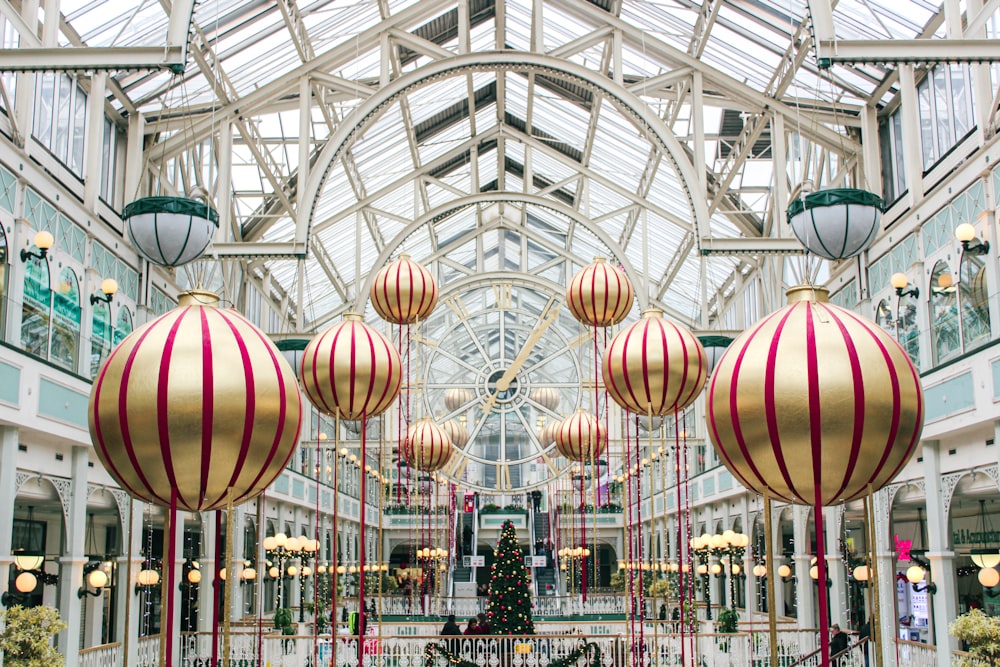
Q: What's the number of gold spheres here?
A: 12